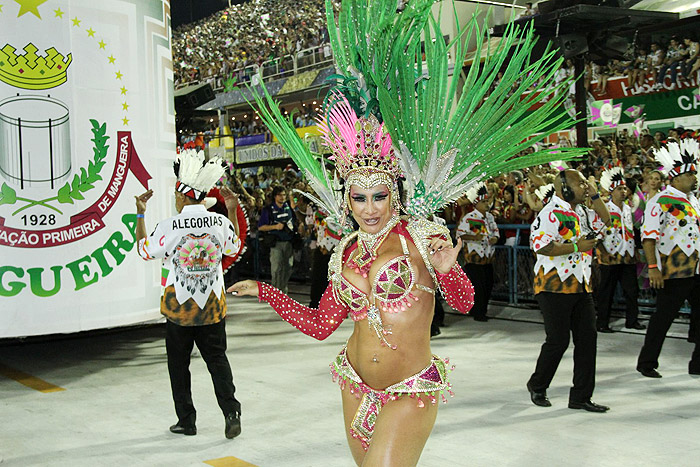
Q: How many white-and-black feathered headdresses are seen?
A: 5